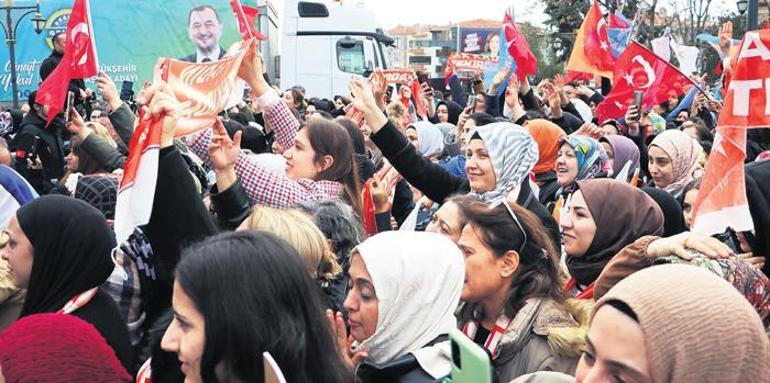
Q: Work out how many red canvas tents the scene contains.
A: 0